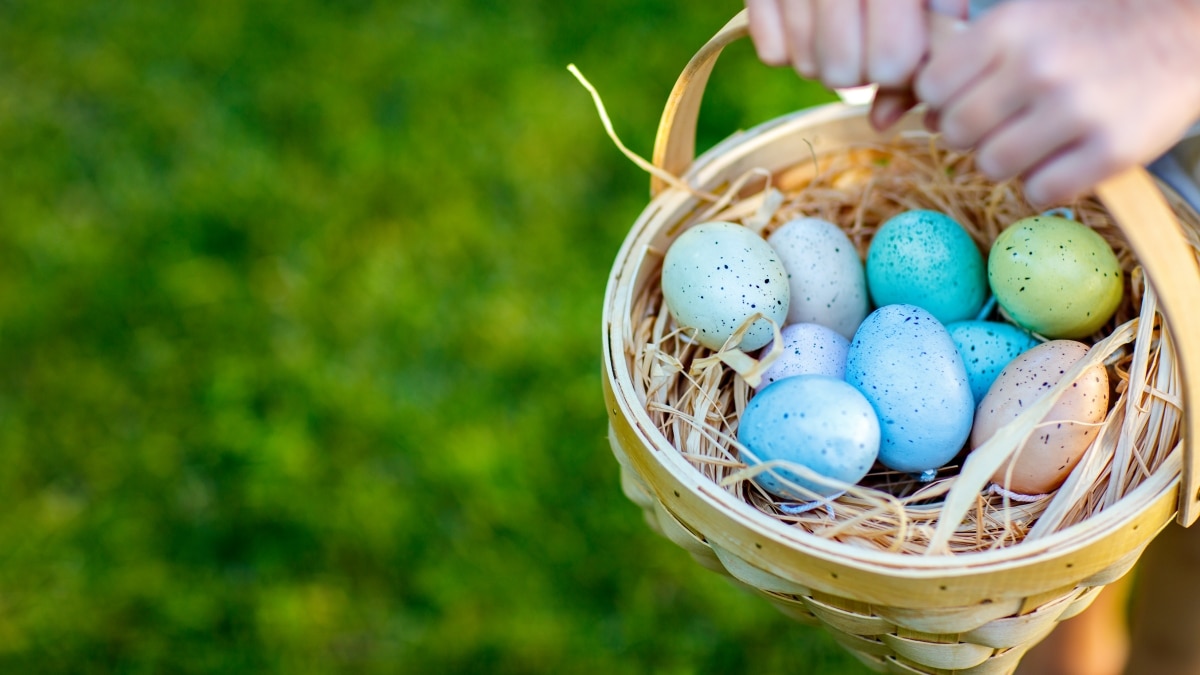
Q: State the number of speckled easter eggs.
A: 9